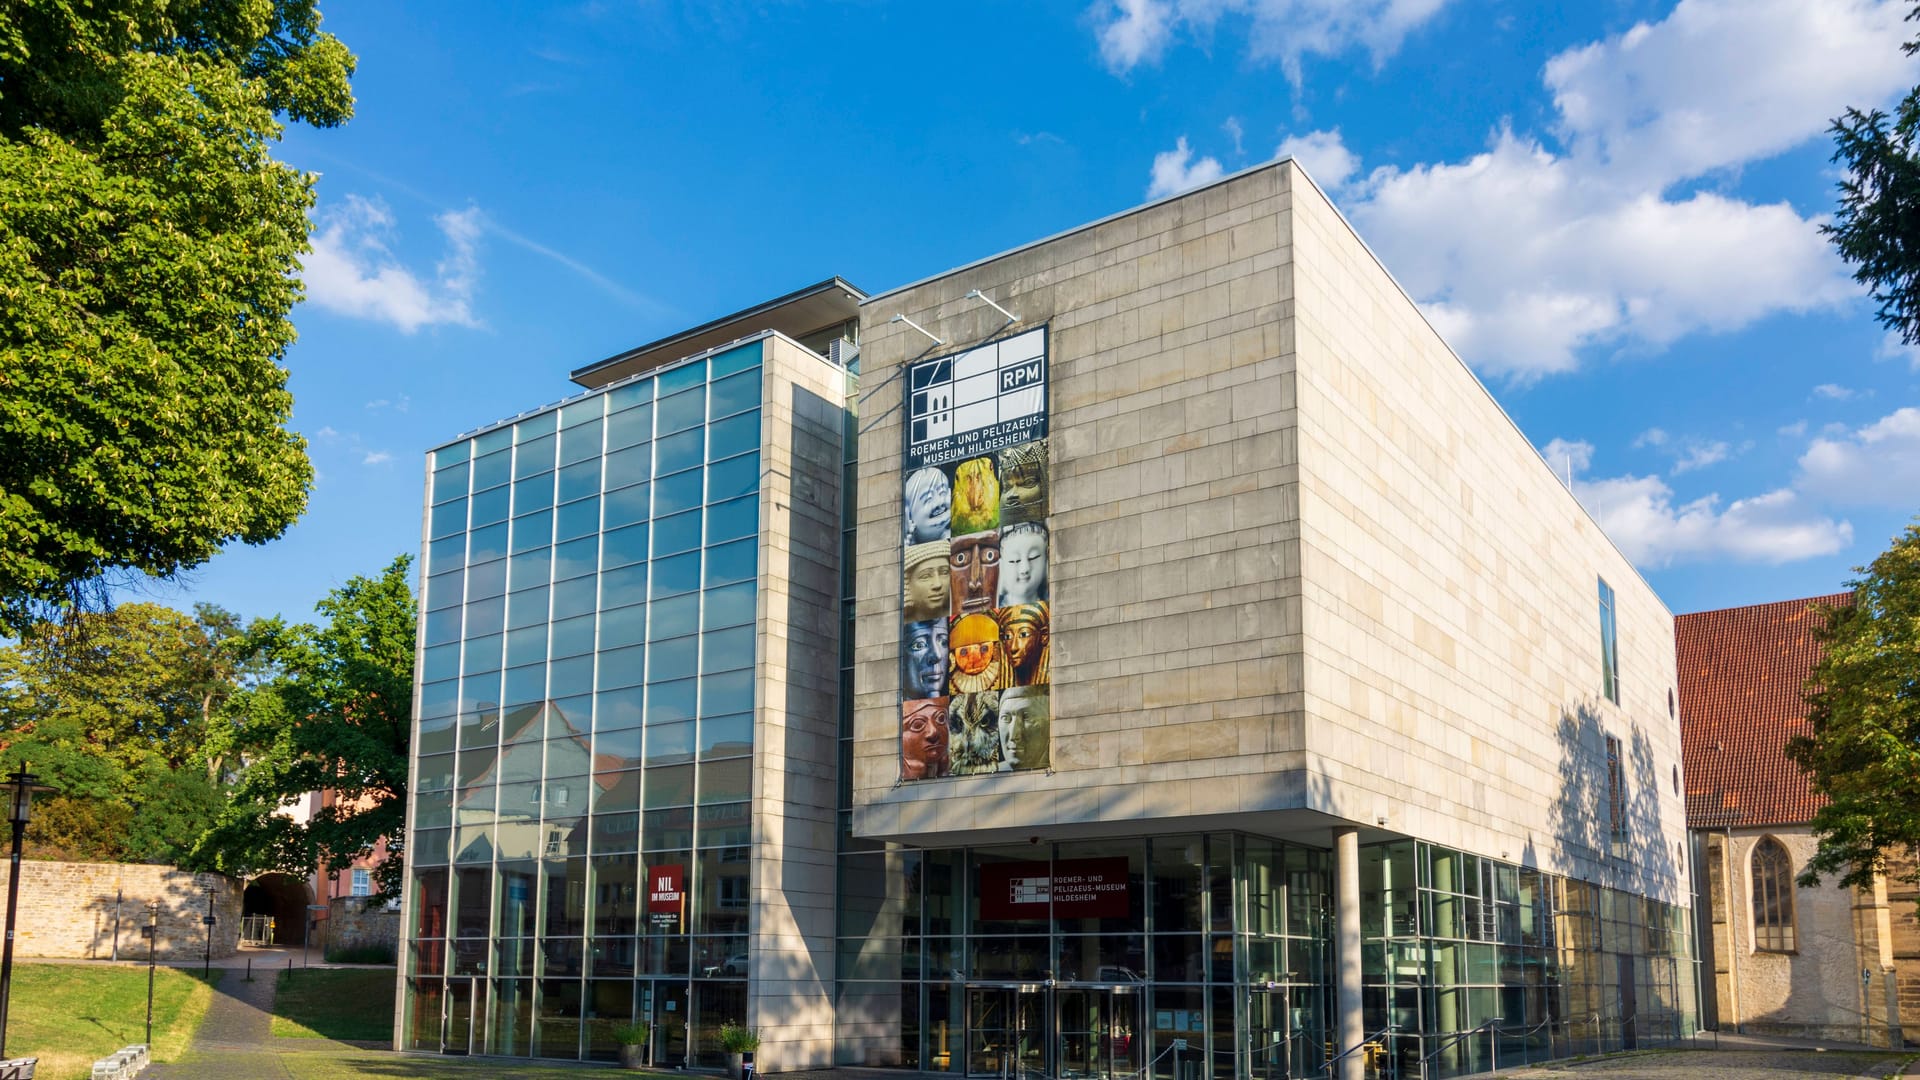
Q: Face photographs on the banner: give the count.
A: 12